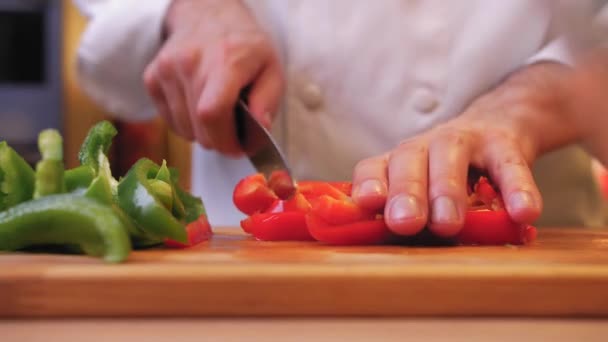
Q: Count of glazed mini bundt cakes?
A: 0